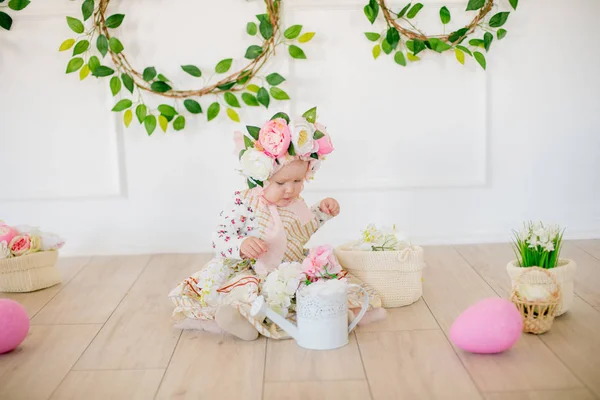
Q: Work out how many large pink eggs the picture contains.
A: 2